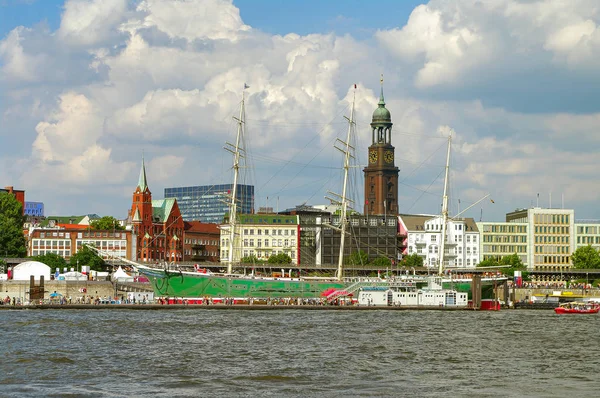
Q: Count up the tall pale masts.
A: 3